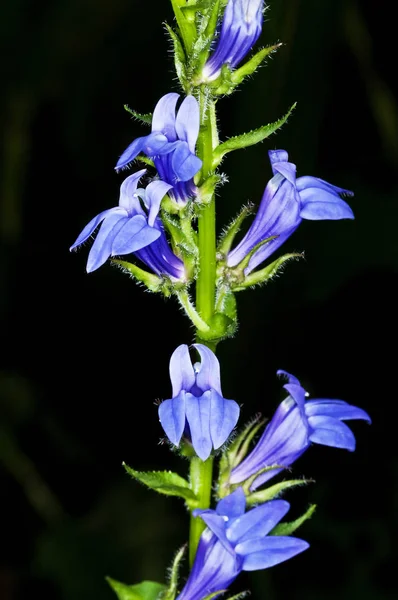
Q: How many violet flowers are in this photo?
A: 7